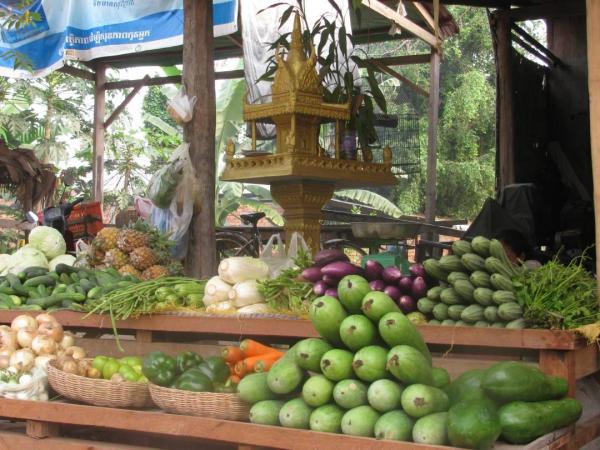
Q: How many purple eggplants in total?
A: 14